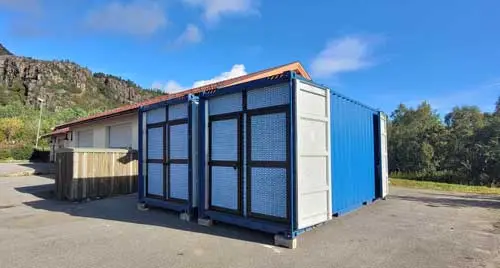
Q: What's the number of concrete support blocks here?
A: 4